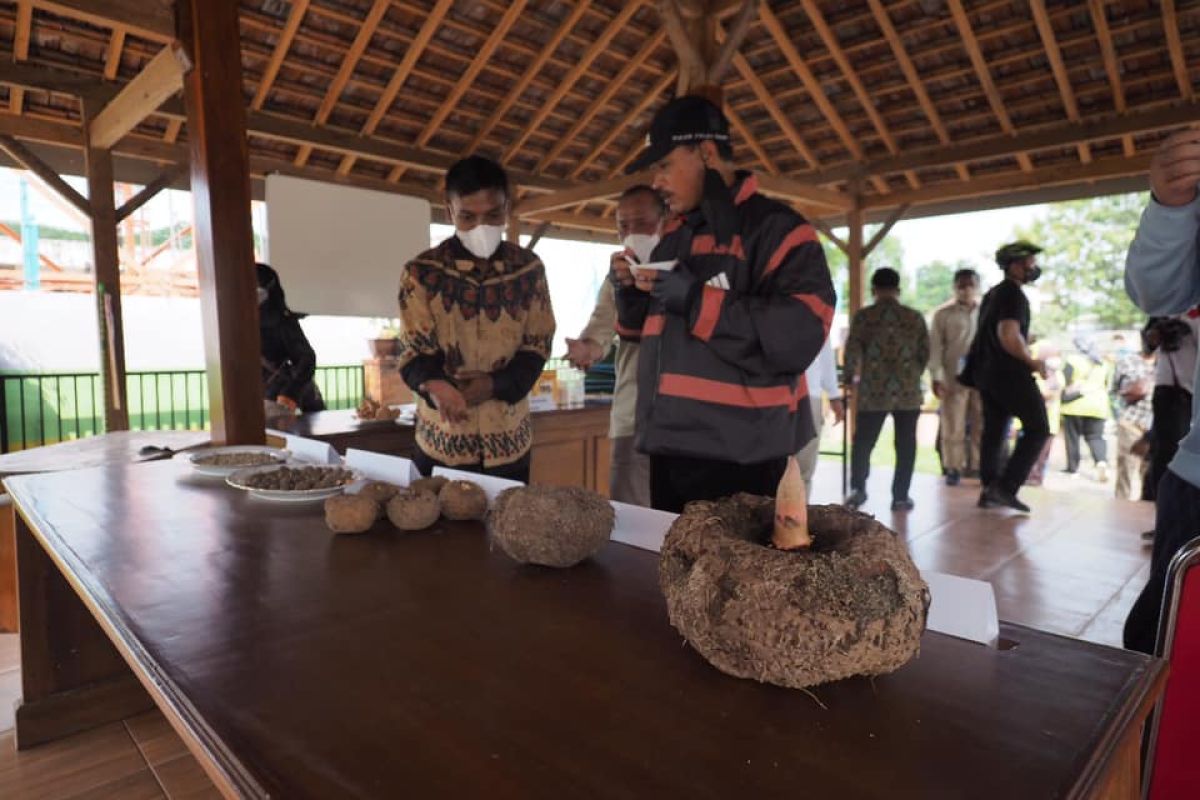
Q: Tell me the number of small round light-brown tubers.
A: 5